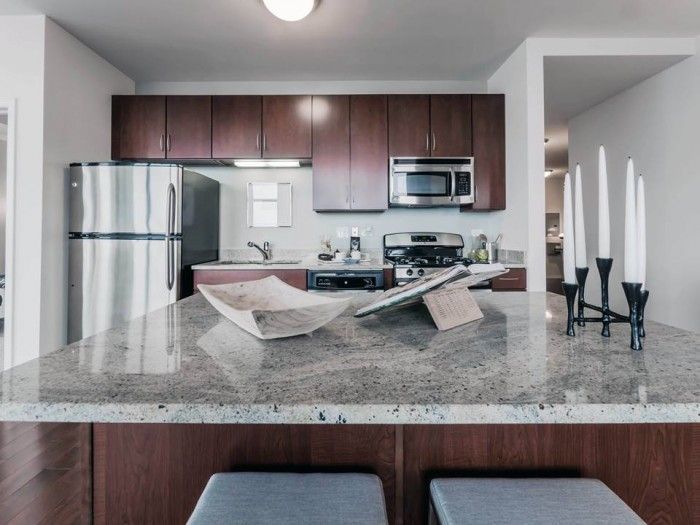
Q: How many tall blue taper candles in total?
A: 0